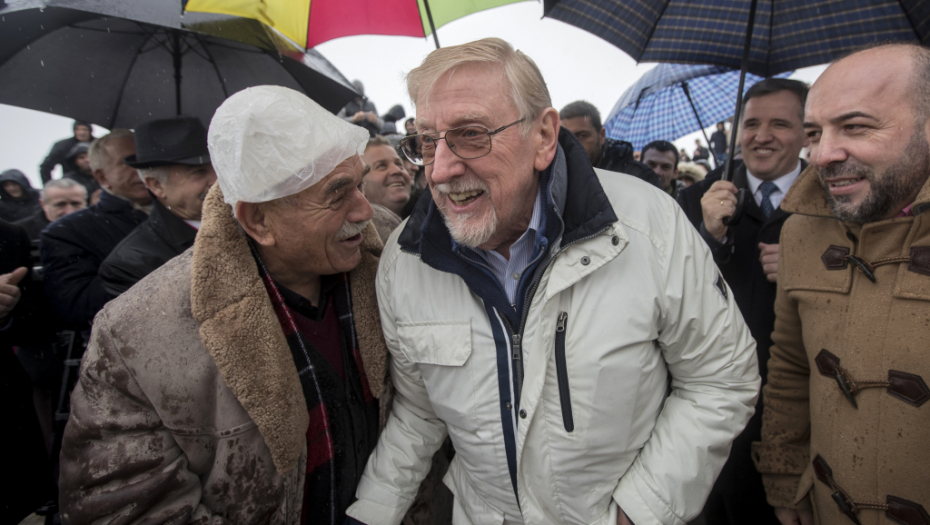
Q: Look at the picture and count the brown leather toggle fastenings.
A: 3